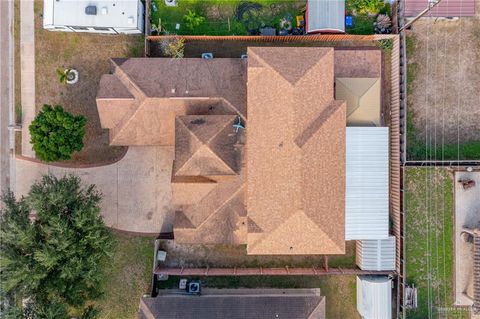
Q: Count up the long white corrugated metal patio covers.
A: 1